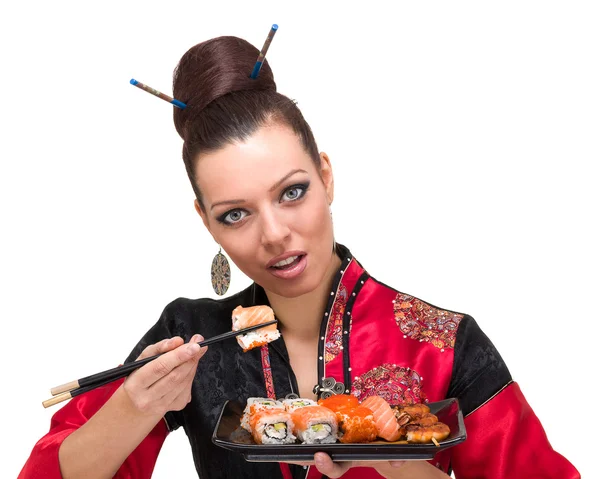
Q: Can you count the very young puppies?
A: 0